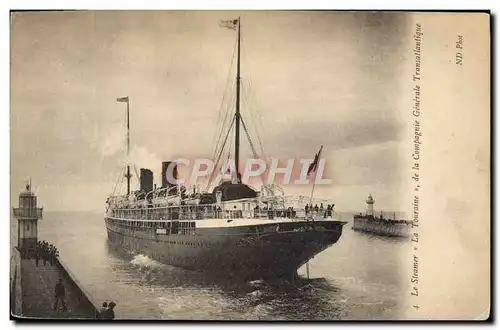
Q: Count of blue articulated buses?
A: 0